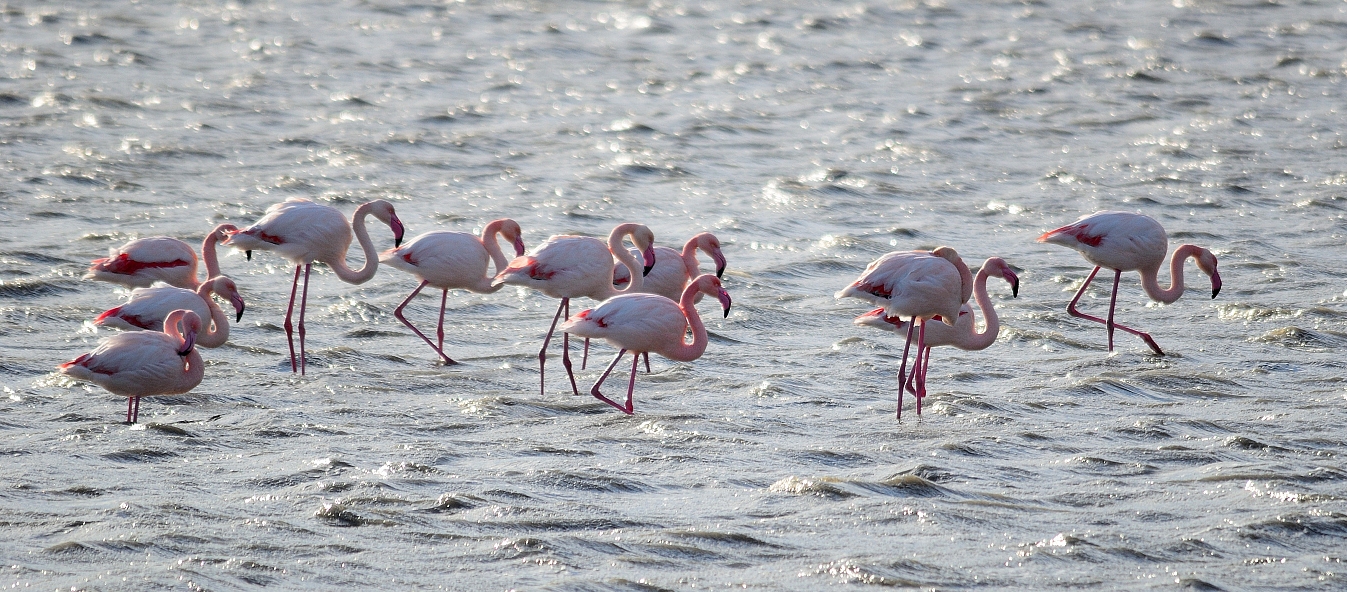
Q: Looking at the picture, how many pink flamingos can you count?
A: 11